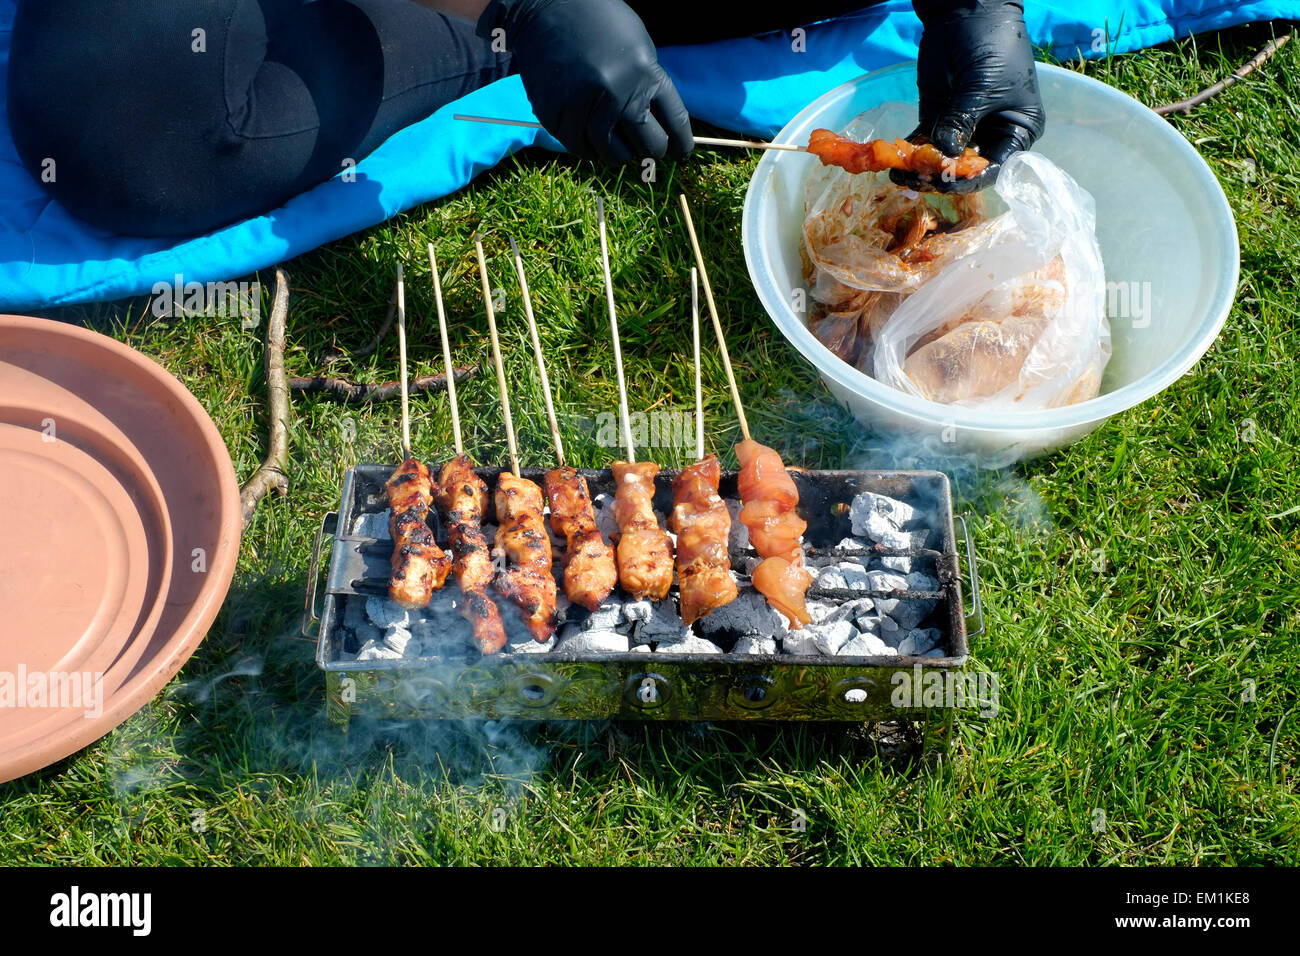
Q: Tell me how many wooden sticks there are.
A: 8